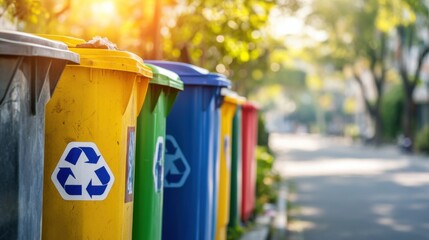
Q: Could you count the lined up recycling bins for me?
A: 7